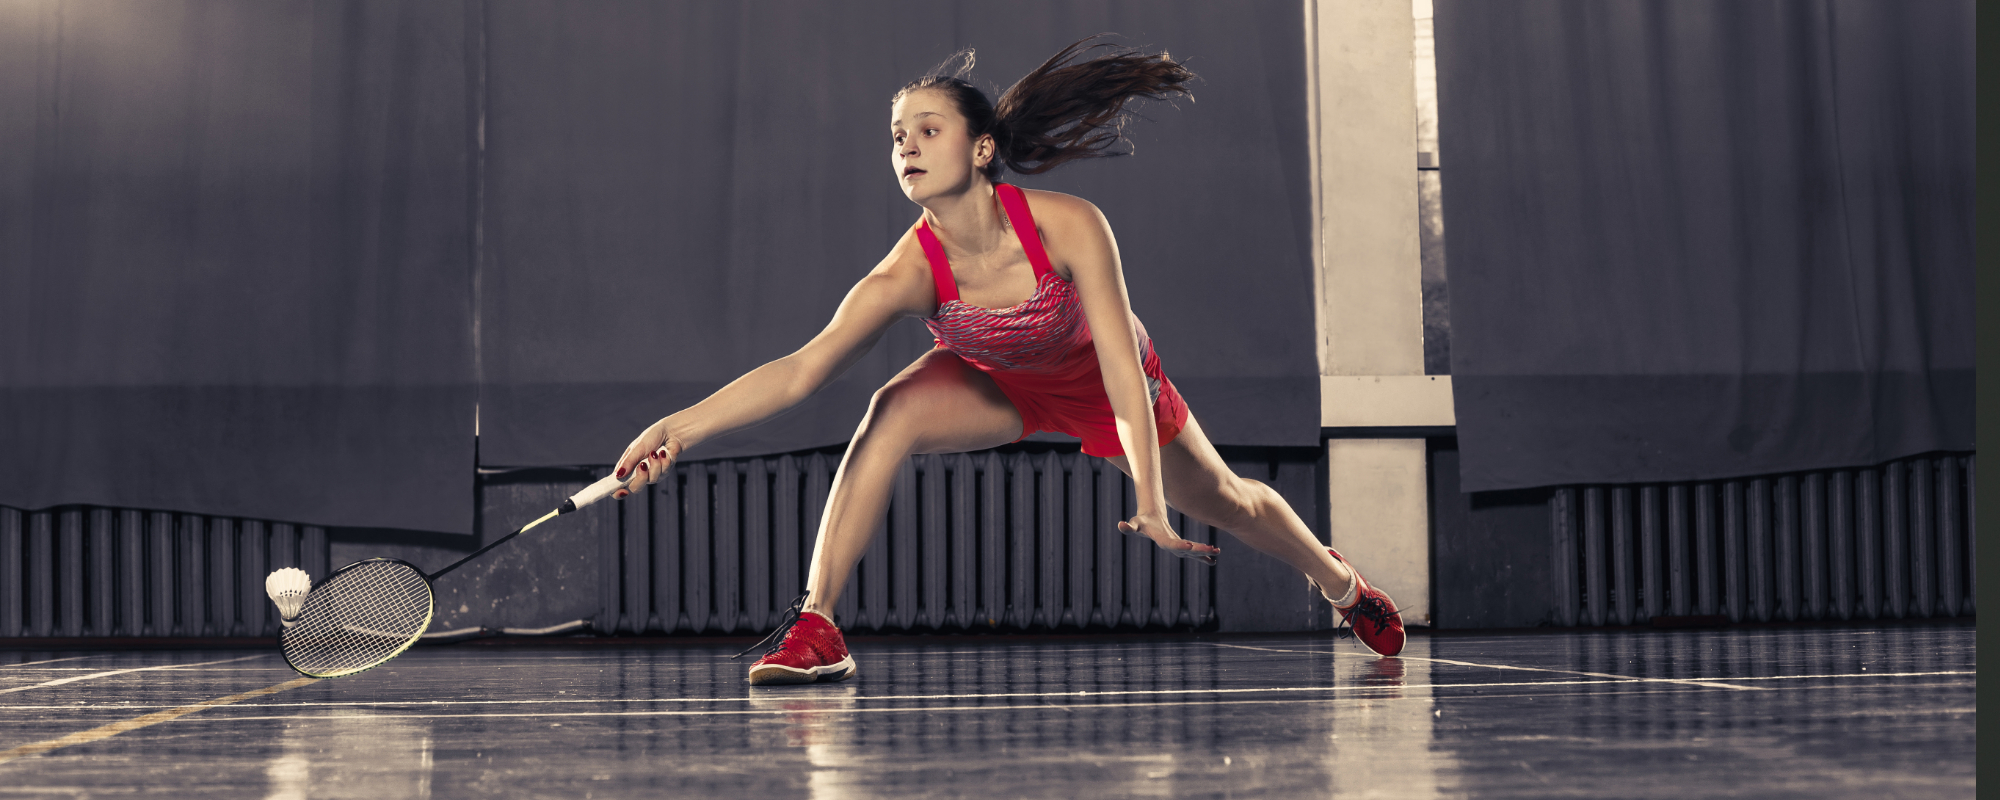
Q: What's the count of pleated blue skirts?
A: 0